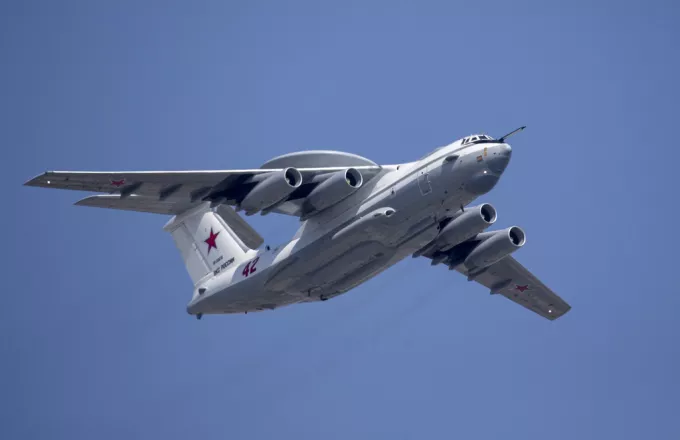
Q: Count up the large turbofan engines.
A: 4